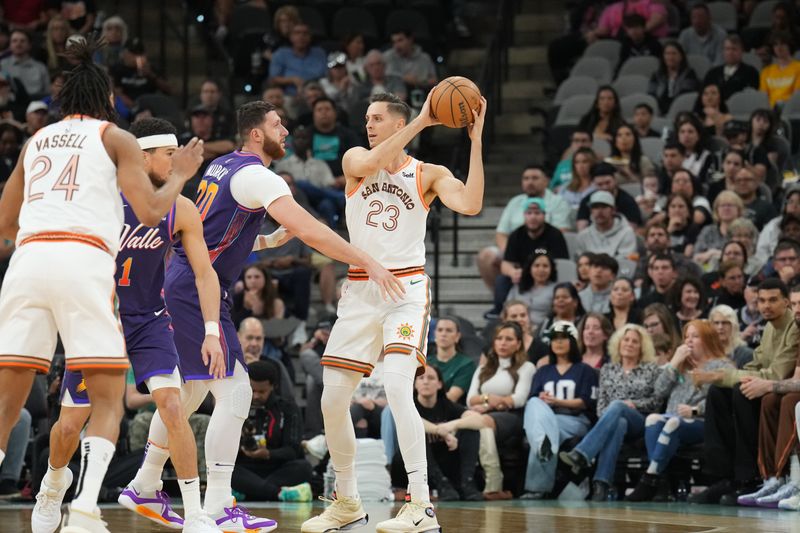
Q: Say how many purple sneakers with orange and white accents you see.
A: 2